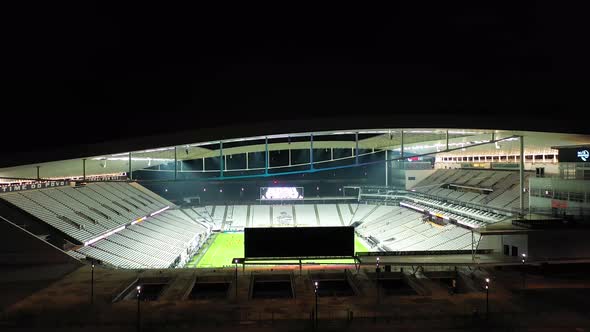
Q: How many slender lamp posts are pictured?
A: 7